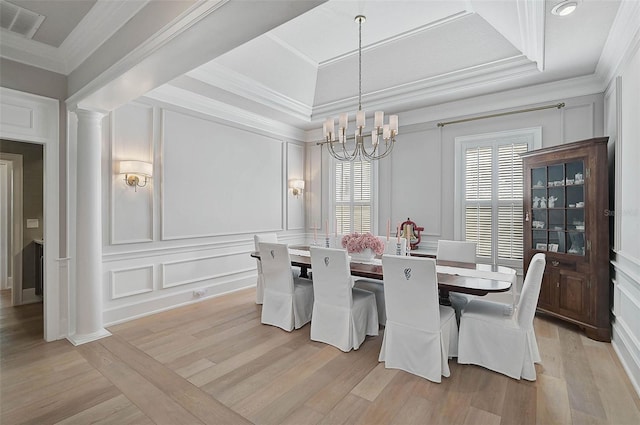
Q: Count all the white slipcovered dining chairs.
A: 8